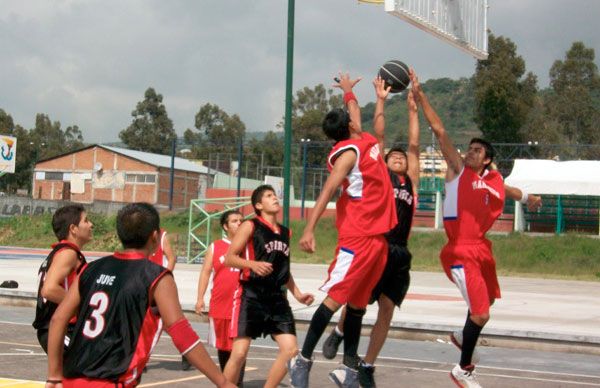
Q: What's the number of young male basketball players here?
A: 8